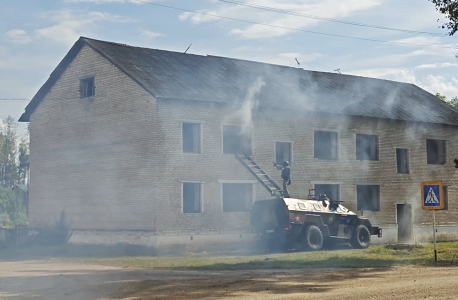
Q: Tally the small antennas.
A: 3